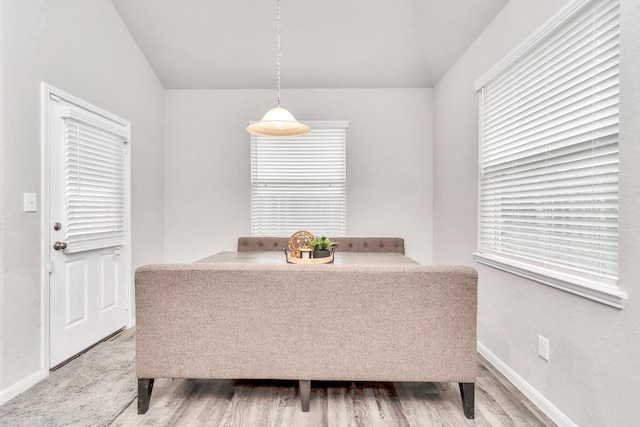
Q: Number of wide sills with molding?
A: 1